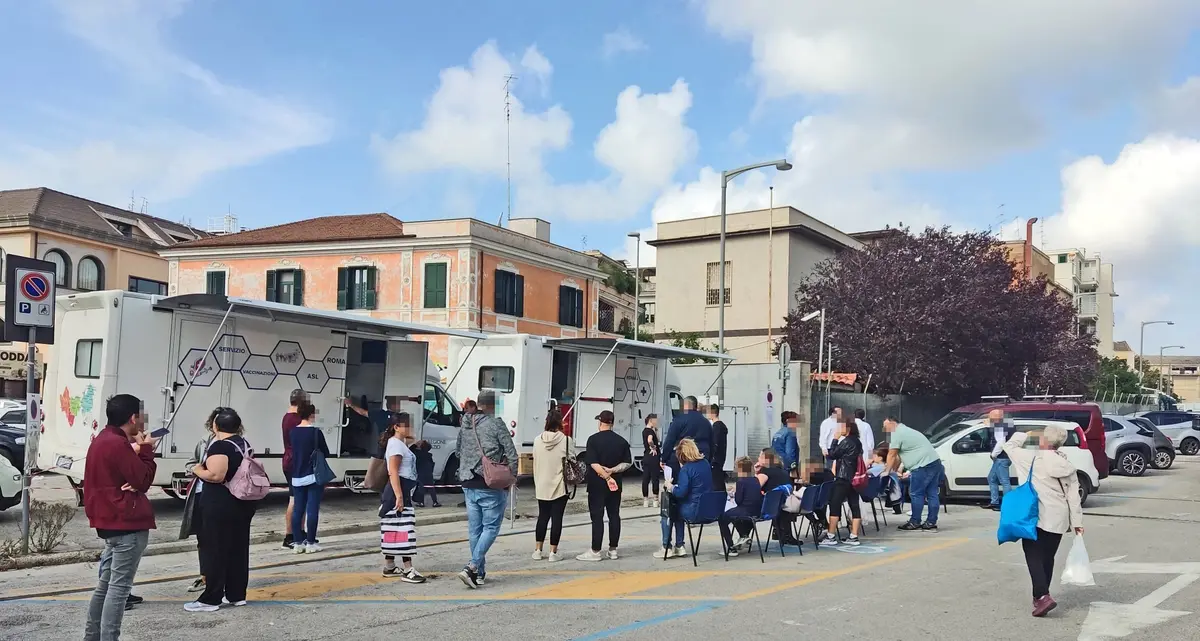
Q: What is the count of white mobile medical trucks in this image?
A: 2